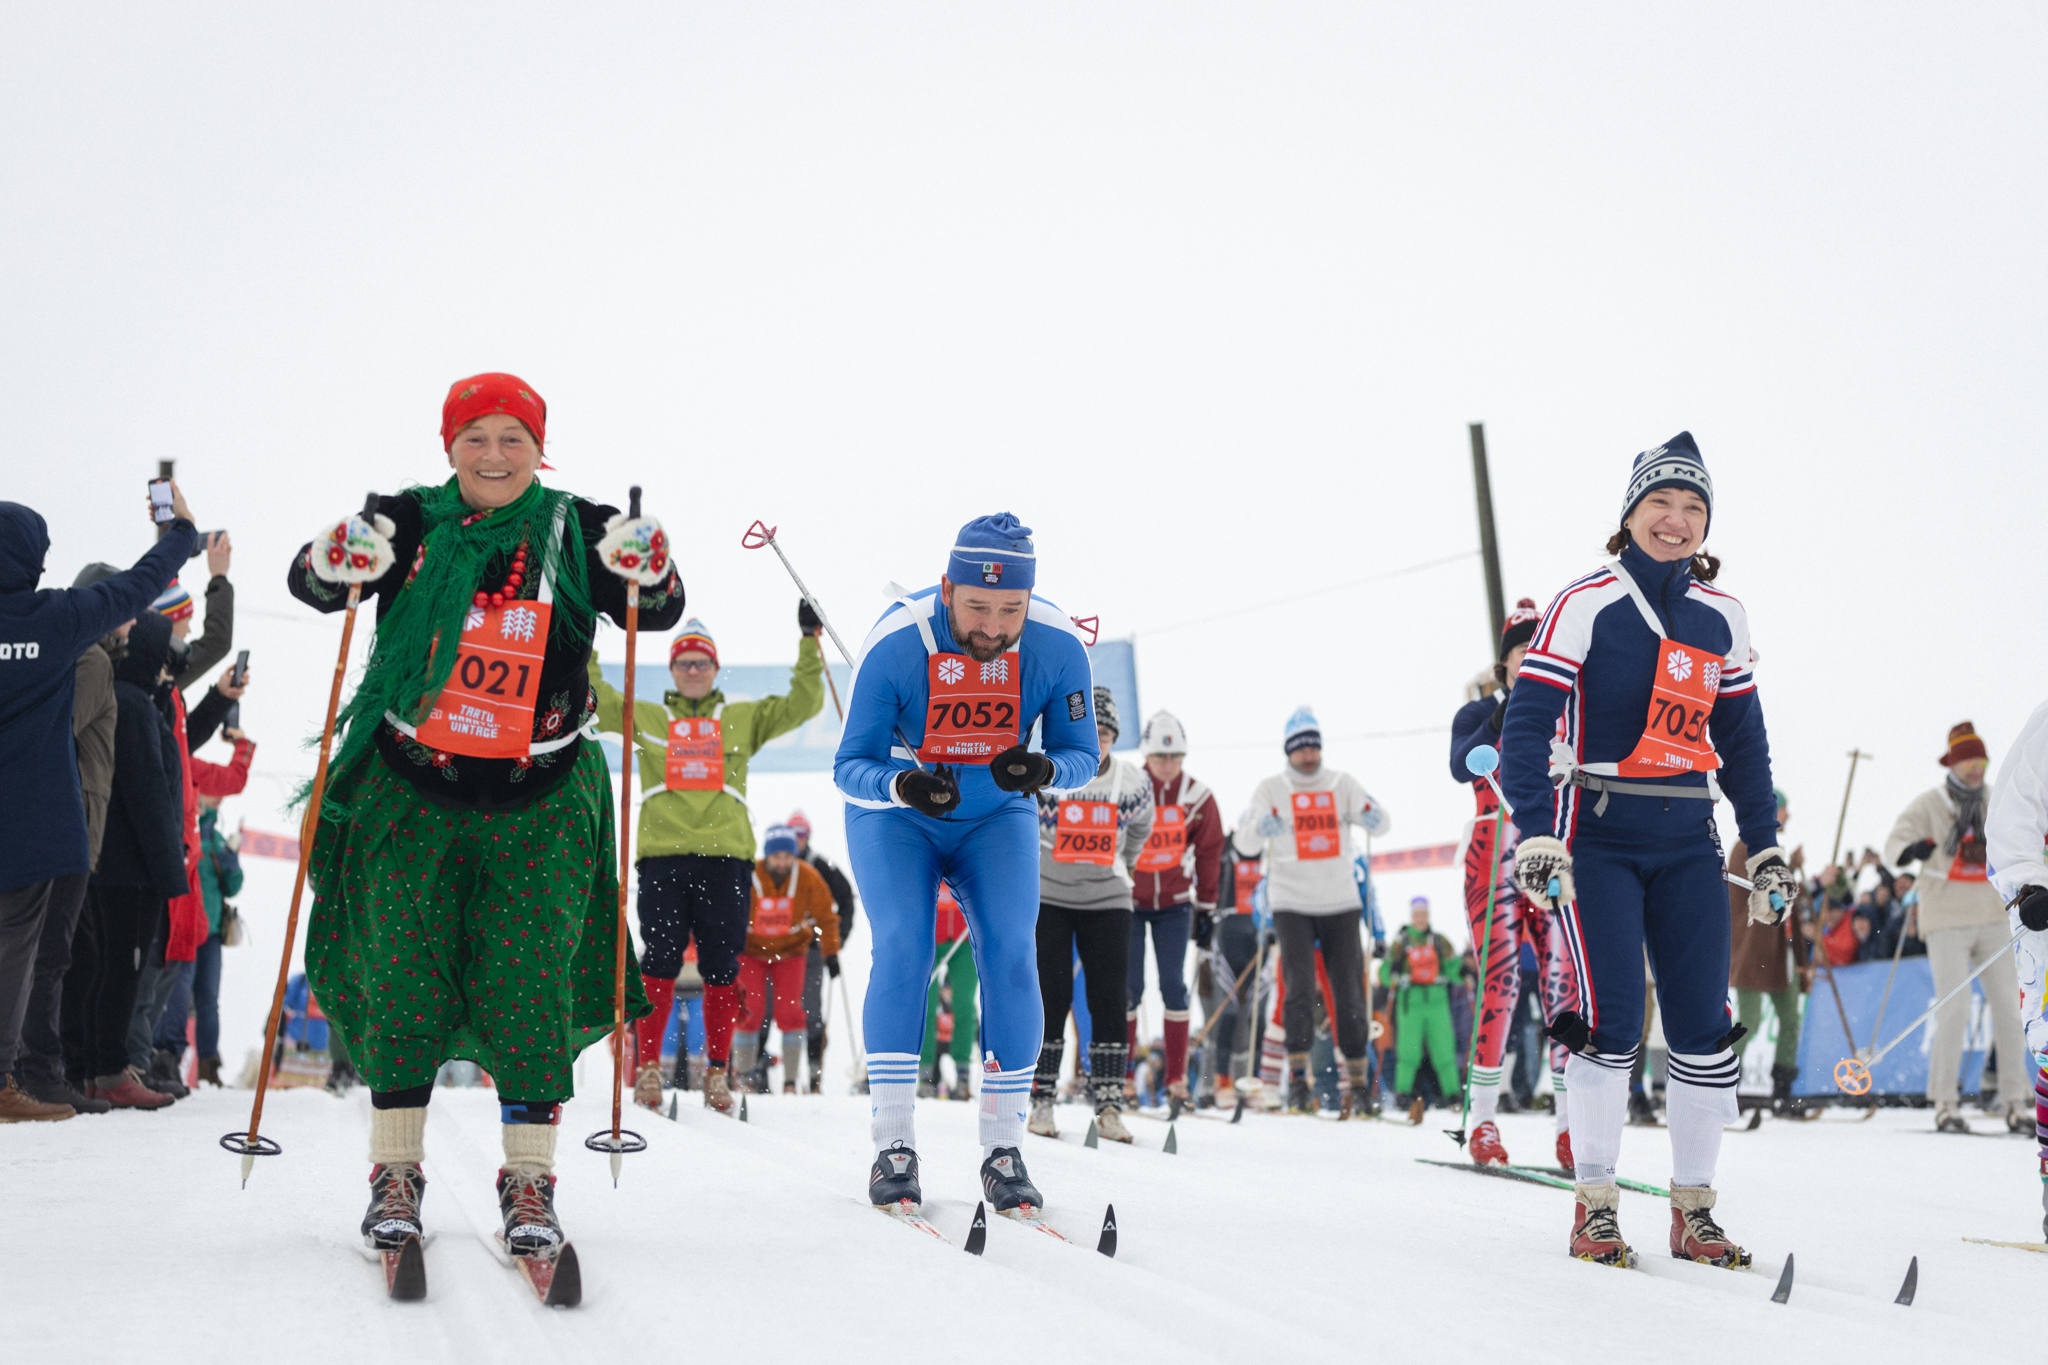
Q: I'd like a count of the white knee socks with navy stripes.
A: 2